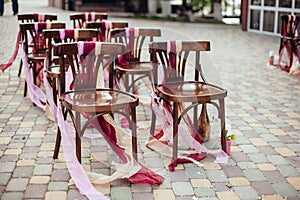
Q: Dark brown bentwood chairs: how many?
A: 9